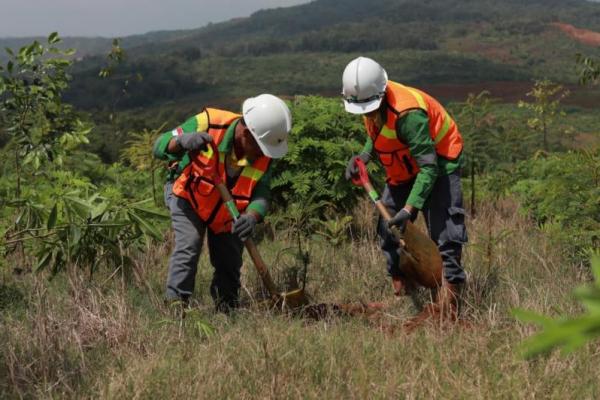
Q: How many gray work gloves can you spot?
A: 4